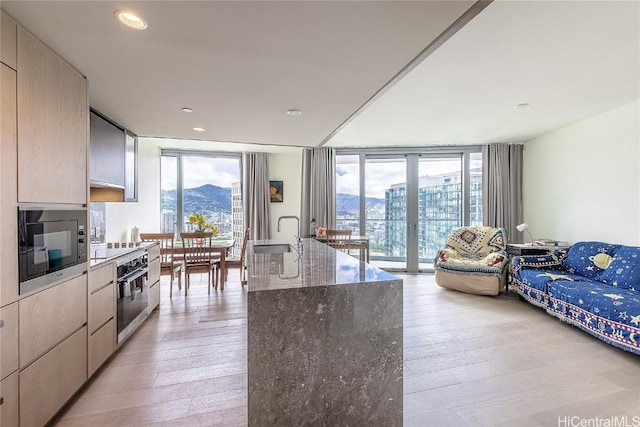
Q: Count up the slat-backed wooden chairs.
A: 4